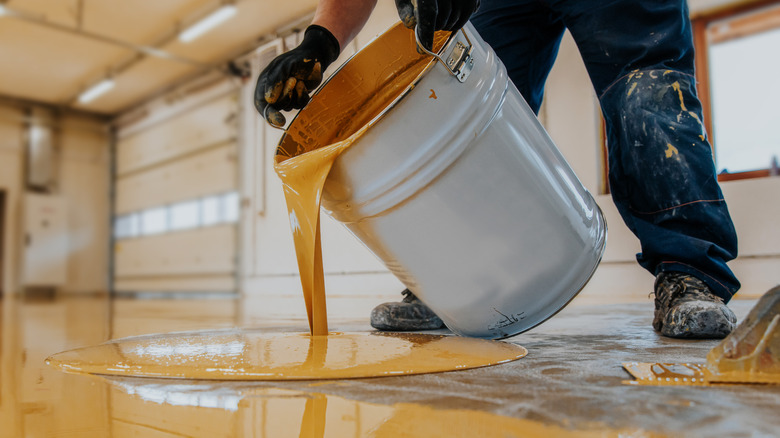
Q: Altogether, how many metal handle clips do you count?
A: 1